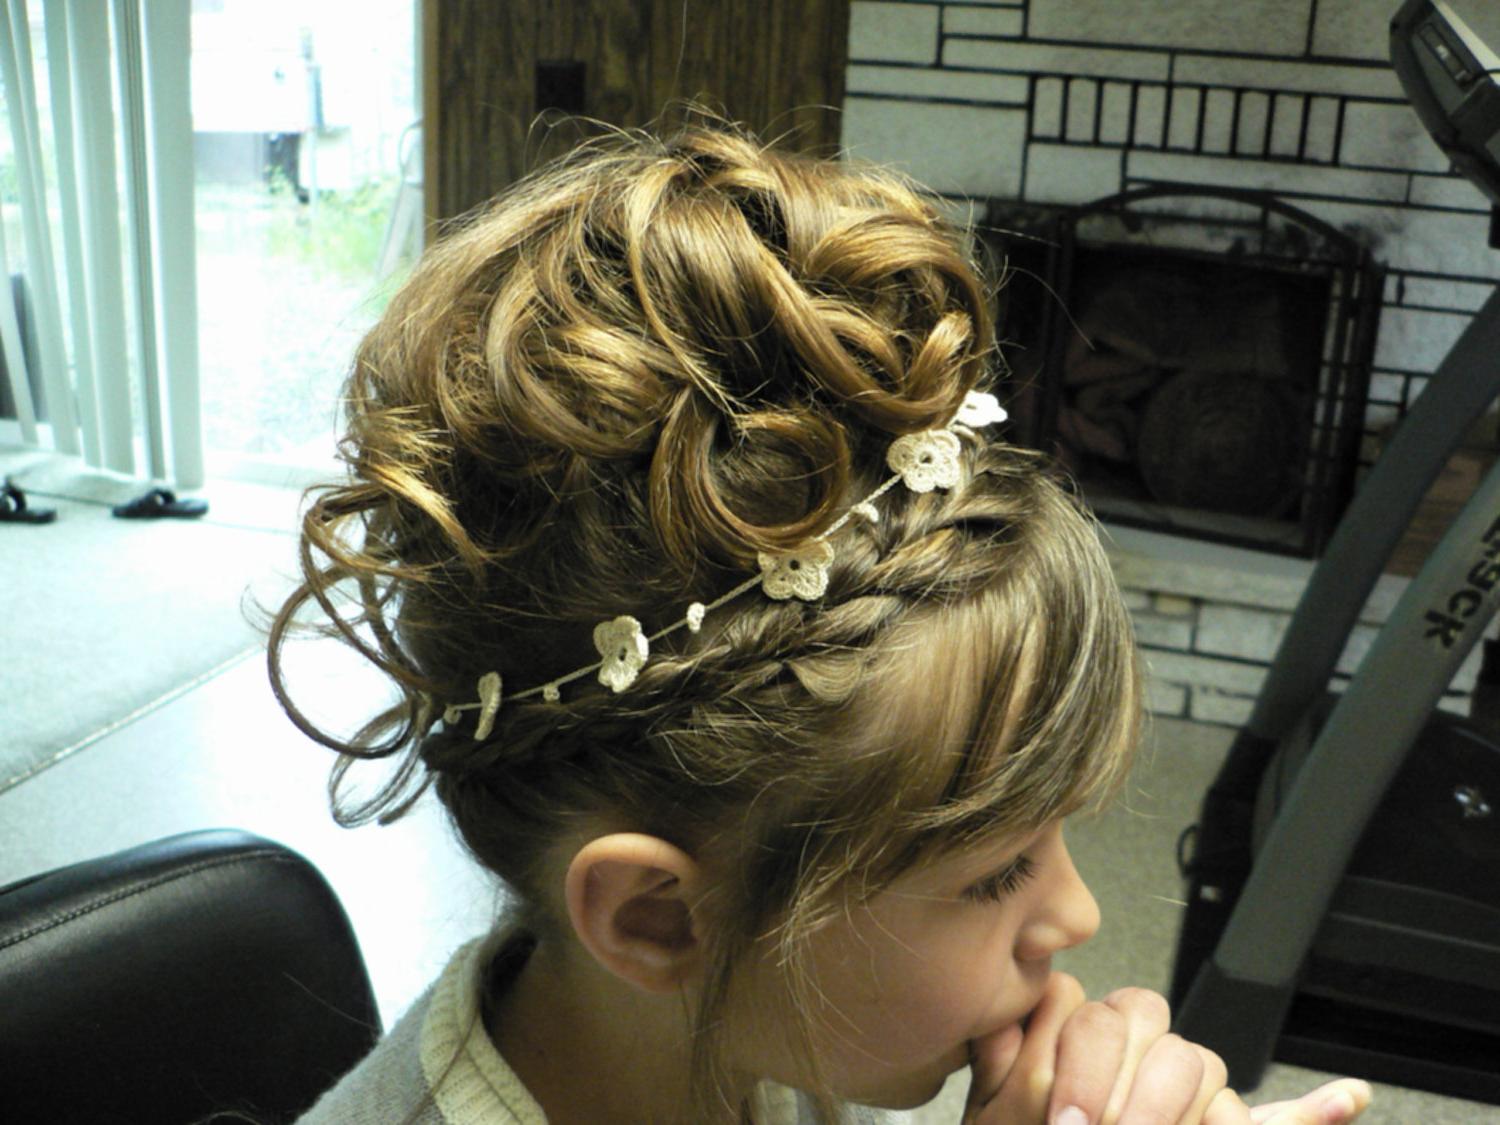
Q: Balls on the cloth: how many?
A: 0